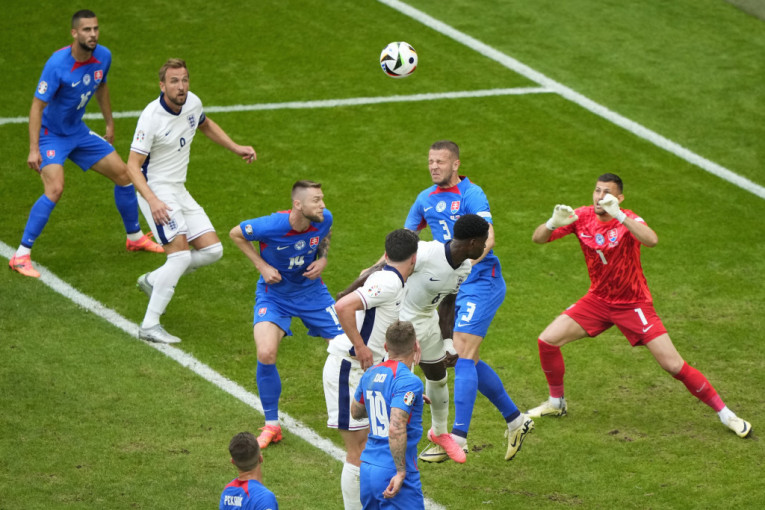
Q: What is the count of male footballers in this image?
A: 9